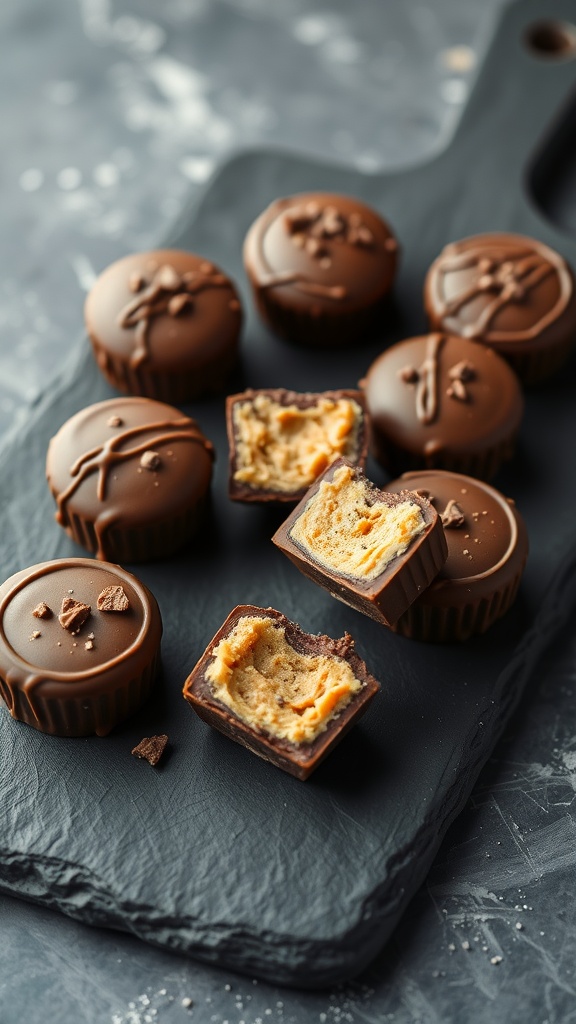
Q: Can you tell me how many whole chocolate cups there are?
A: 7